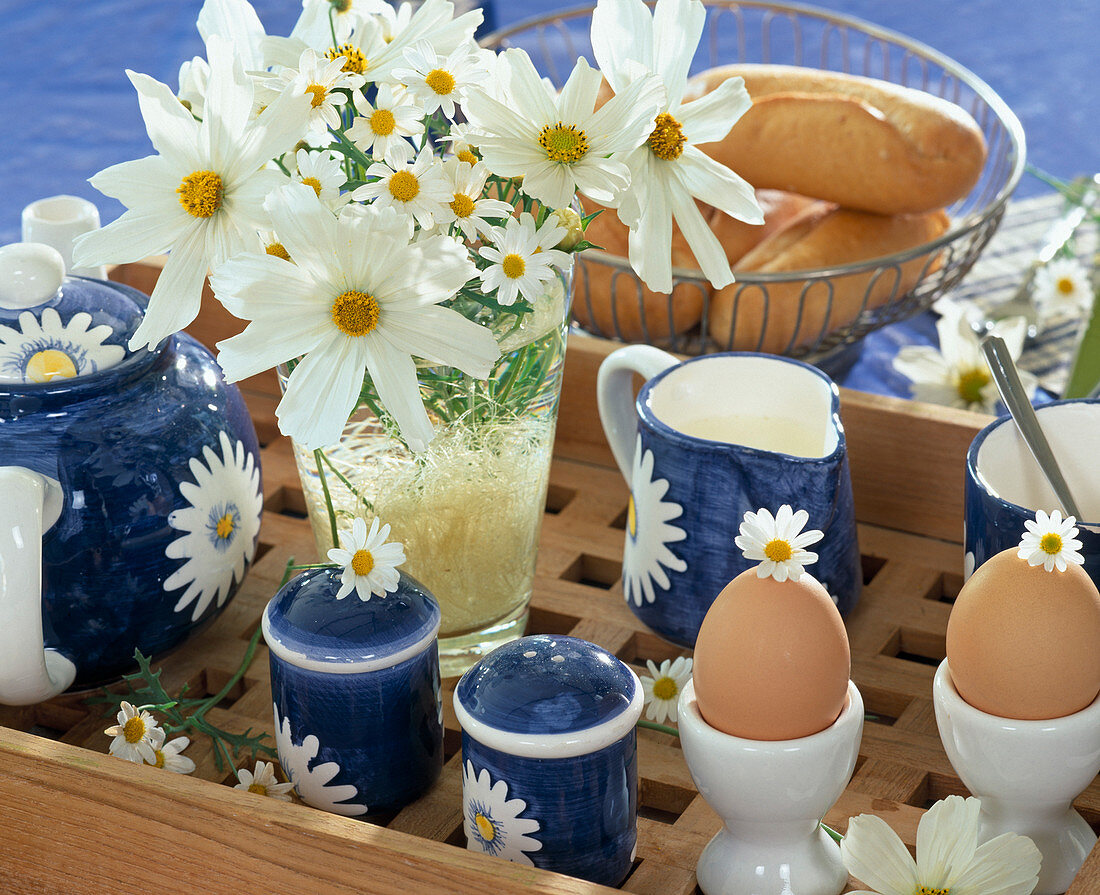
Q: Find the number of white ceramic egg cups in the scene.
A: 2